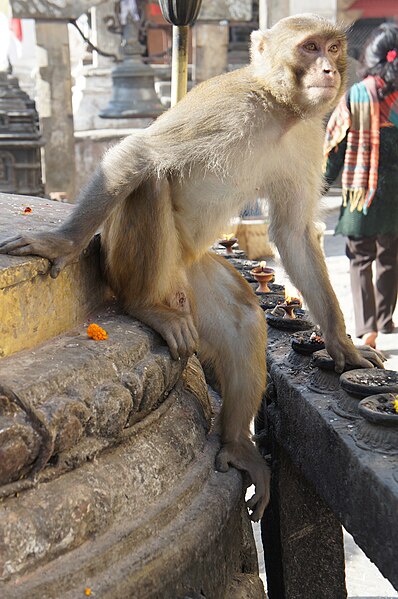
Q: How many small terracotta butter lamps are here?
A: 3